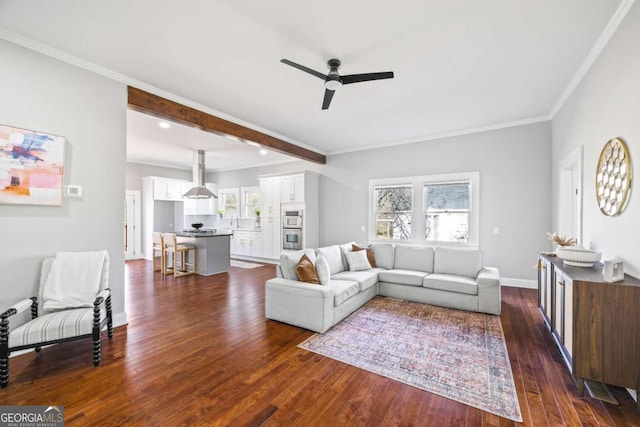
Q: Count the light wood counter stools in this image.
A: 2